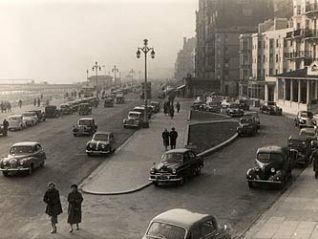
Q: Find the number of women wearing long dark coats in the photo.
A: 2